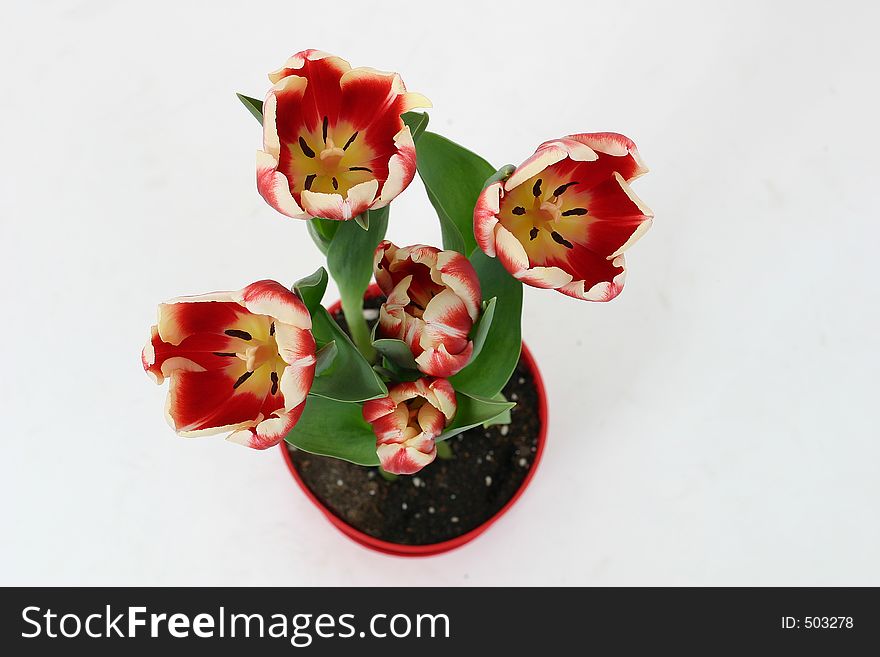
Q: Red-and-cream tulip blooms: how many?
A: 5